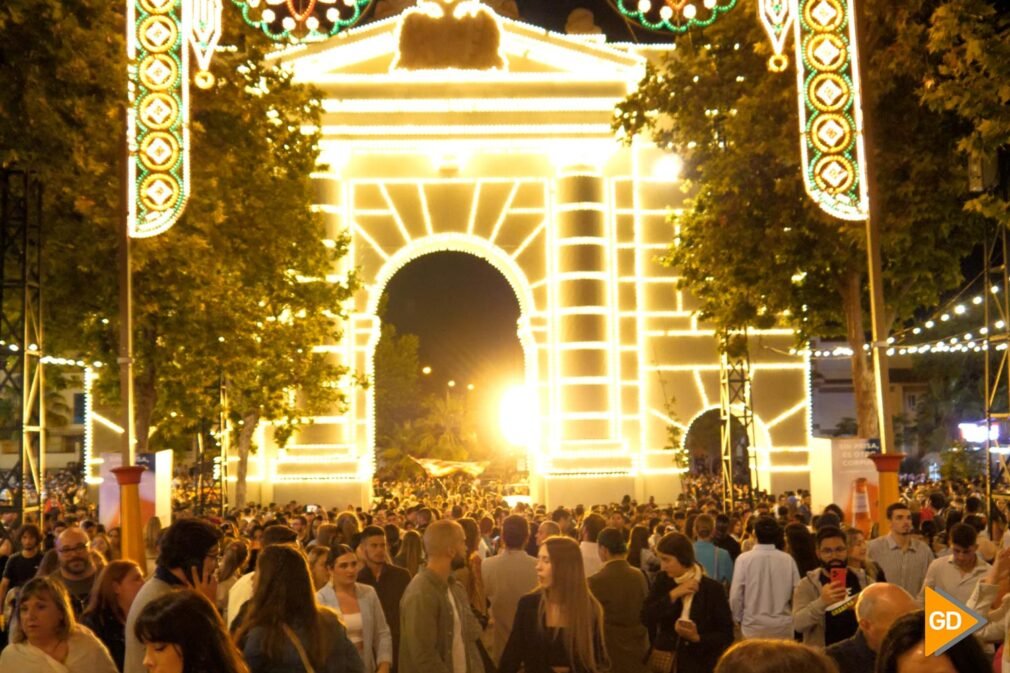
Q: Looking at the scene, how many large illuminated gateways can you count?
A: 1